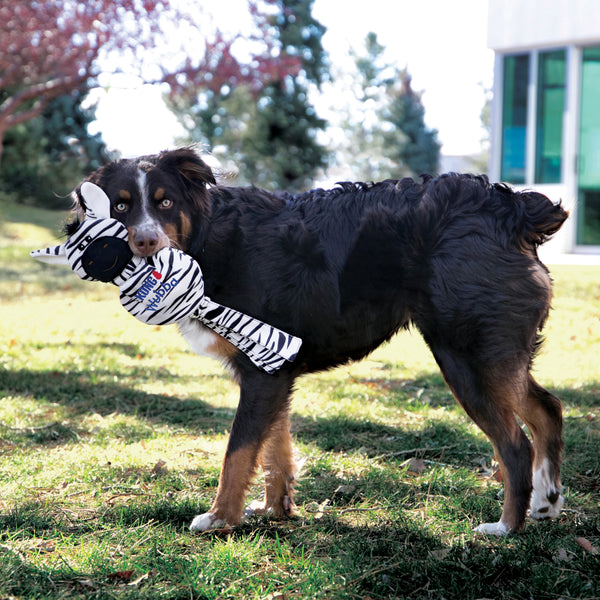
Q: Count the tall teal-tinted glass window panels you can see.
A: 3